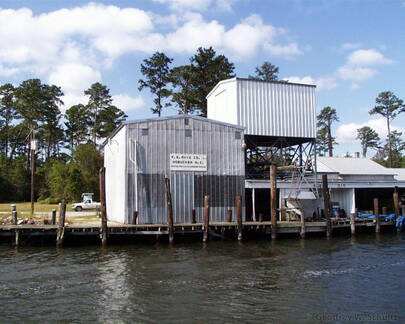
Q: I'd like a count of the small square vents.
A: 3